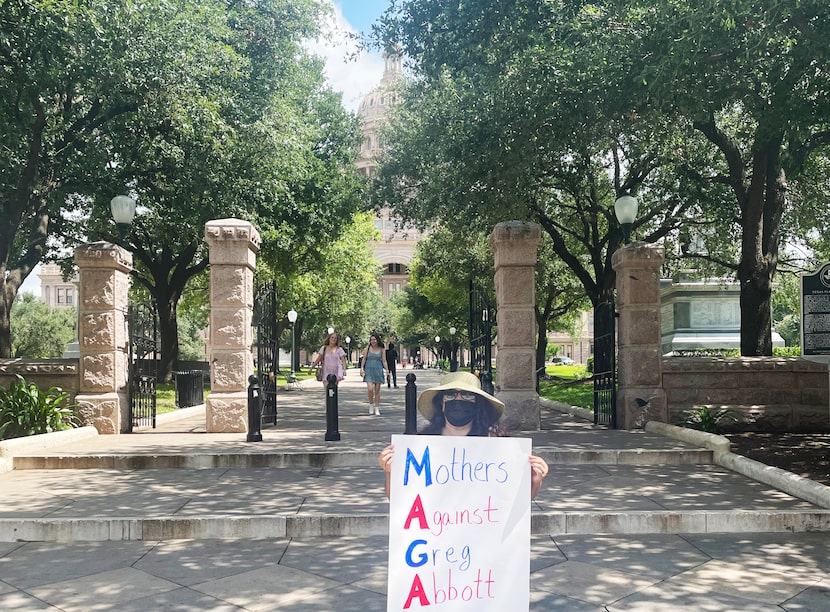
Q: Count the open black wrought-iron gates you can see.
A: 4